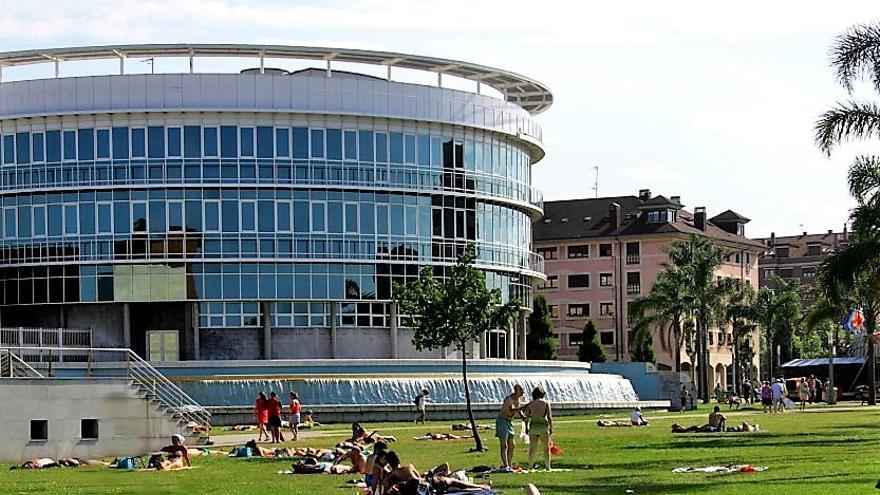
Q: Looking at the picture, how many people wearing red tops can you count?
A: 3